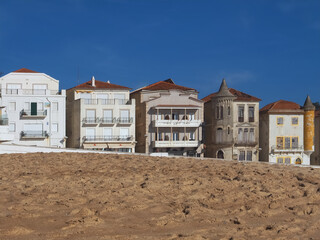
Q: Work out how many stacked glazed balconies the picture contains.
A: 2